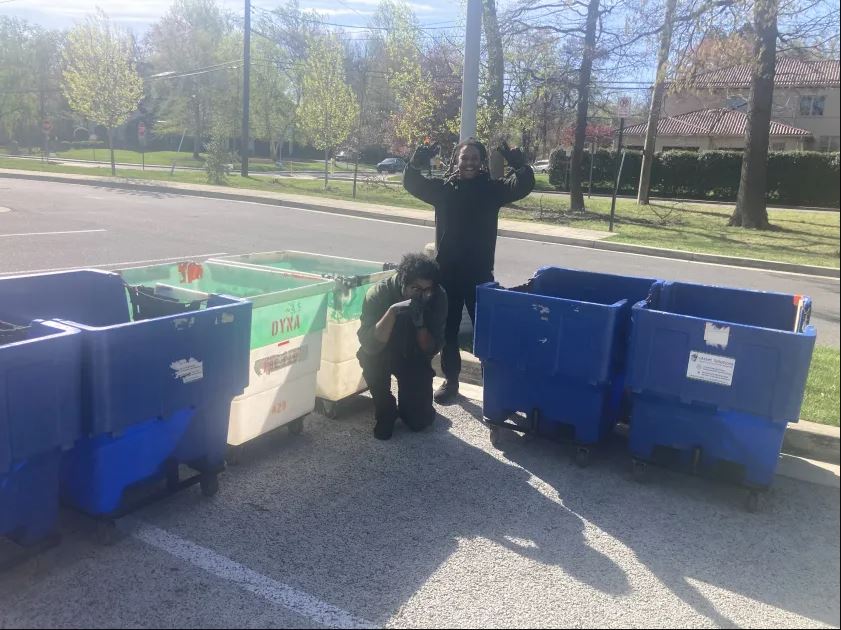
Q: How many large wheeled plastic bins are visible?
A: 6